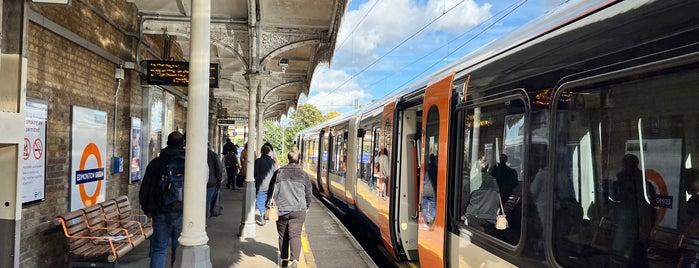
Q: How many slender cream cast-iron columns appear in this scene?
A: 3